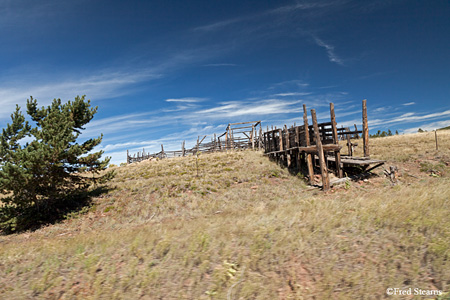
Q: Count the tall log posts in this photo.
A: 4